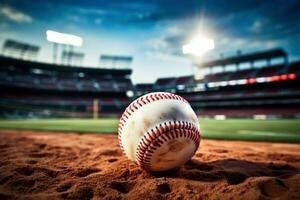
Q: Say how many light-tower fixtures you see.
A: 5